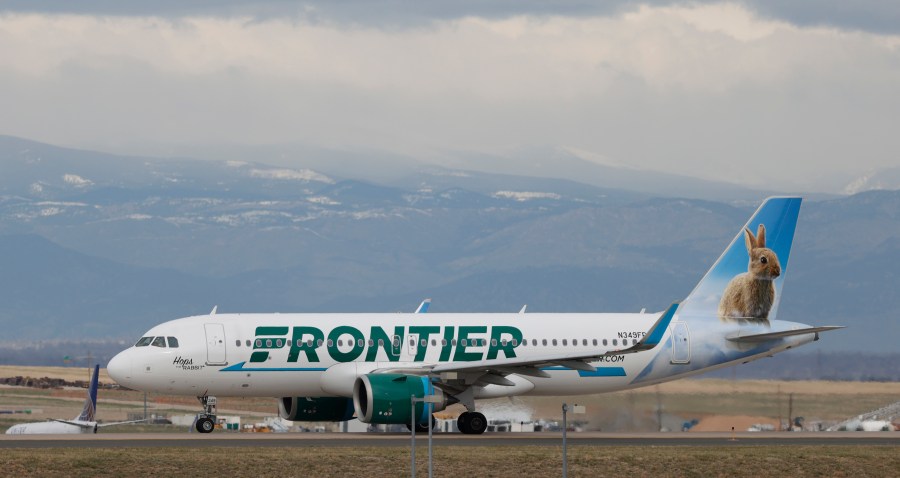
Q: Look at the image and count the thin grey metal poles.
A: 3